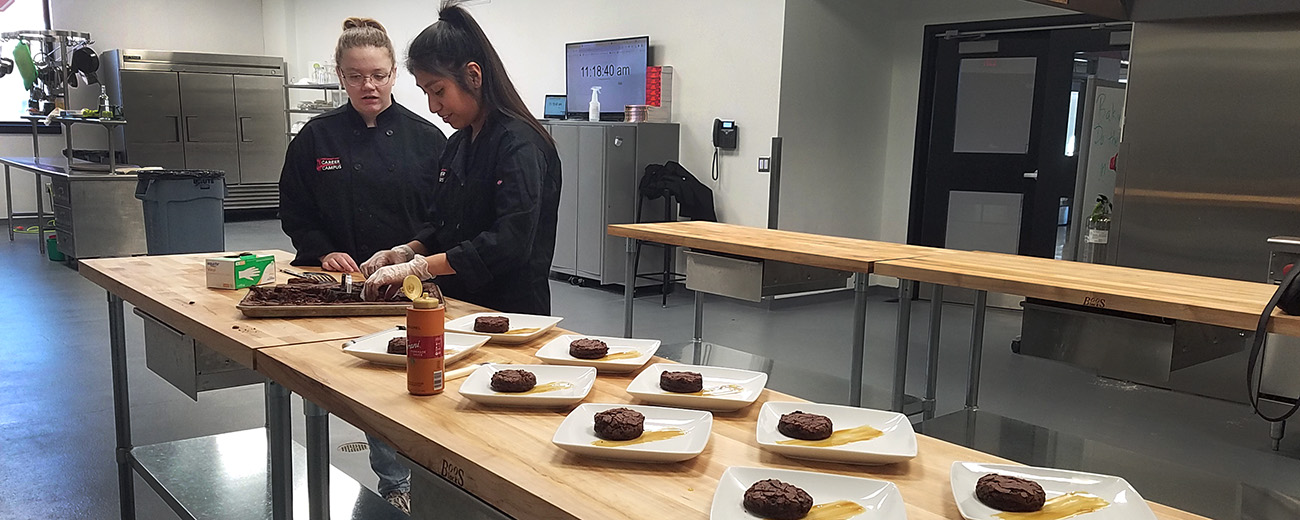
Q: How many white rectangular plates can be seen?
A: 9